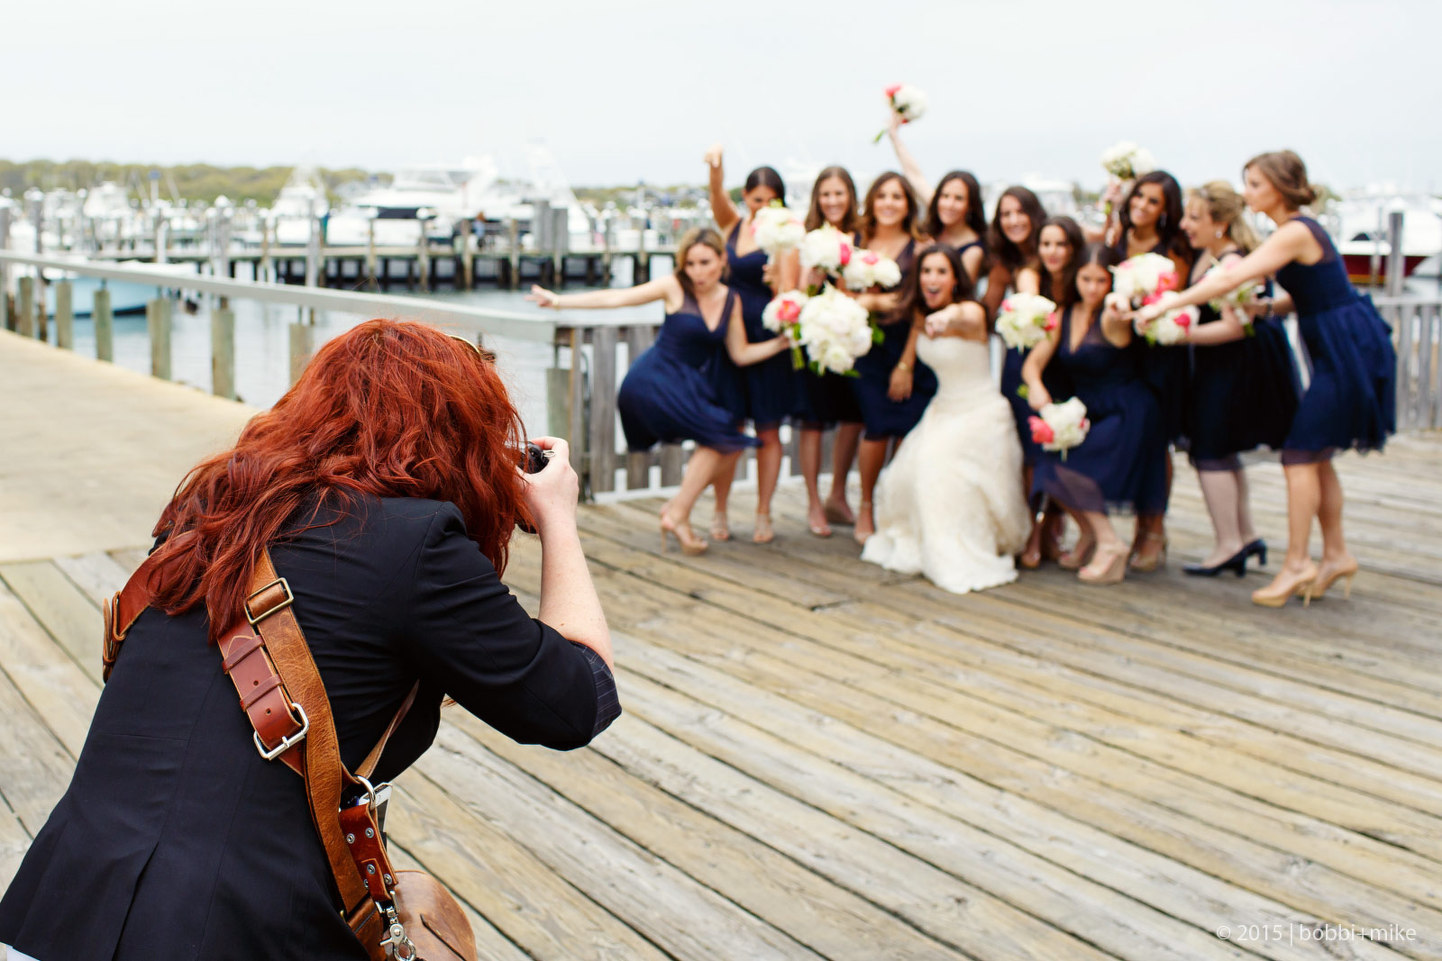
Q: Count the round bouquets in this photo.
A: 12